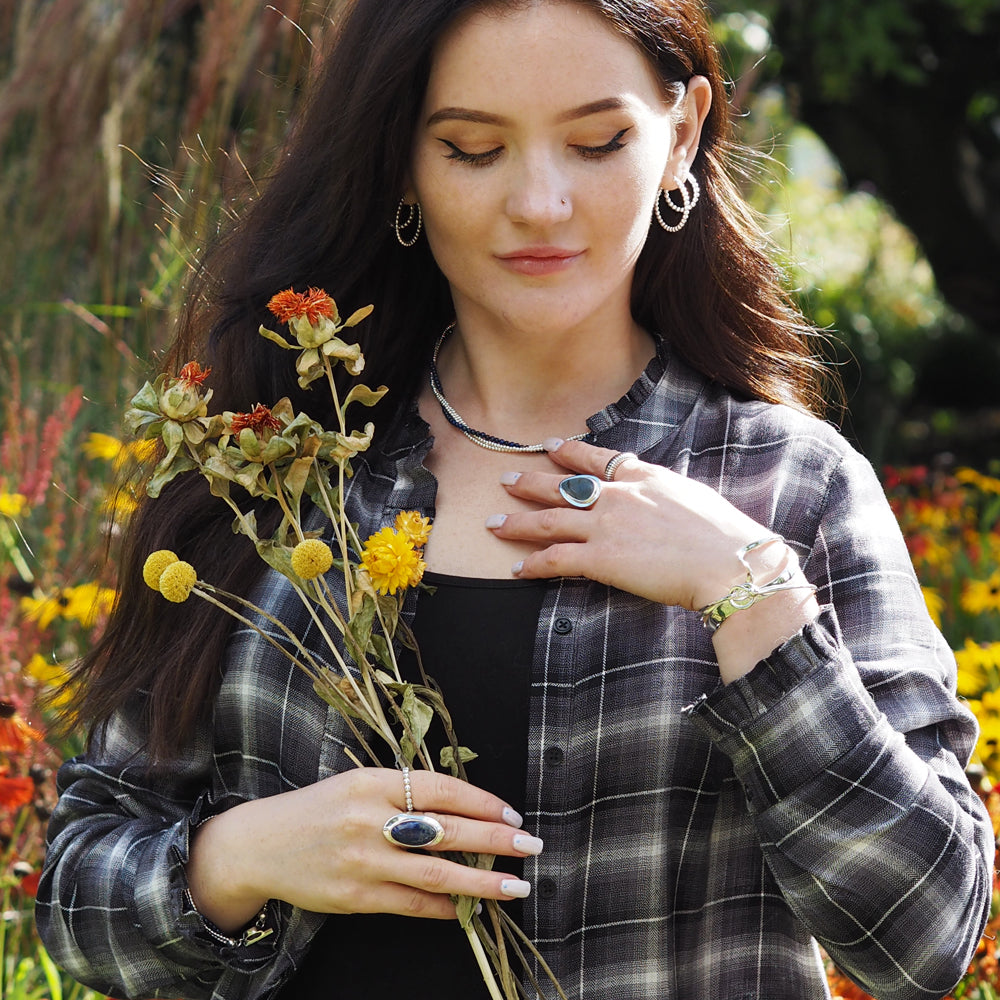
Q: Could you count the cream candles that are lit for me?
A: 0